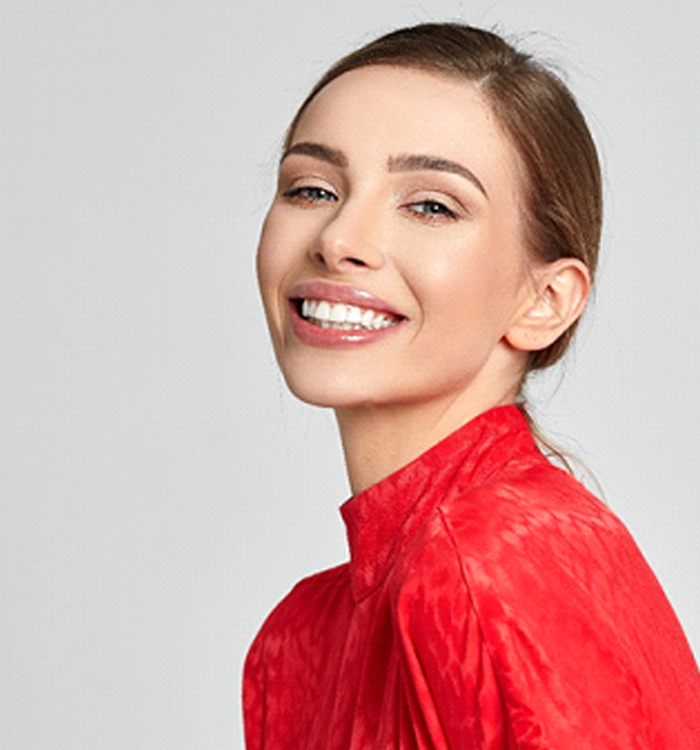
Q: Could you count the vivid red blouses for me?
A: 1